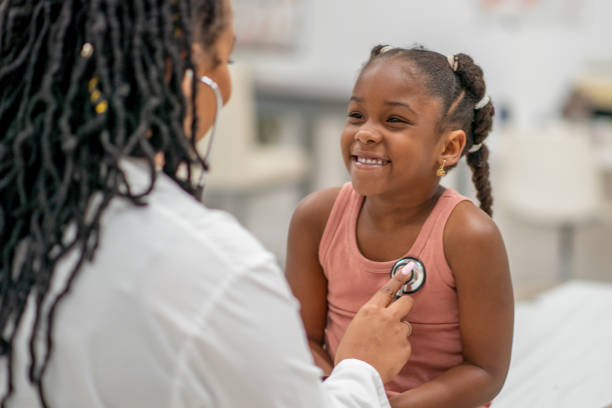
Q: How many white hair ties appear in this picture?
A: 4